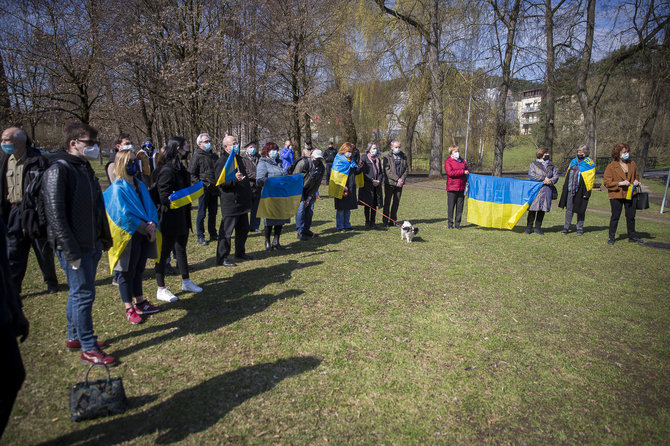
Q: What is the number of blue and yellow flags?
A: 8